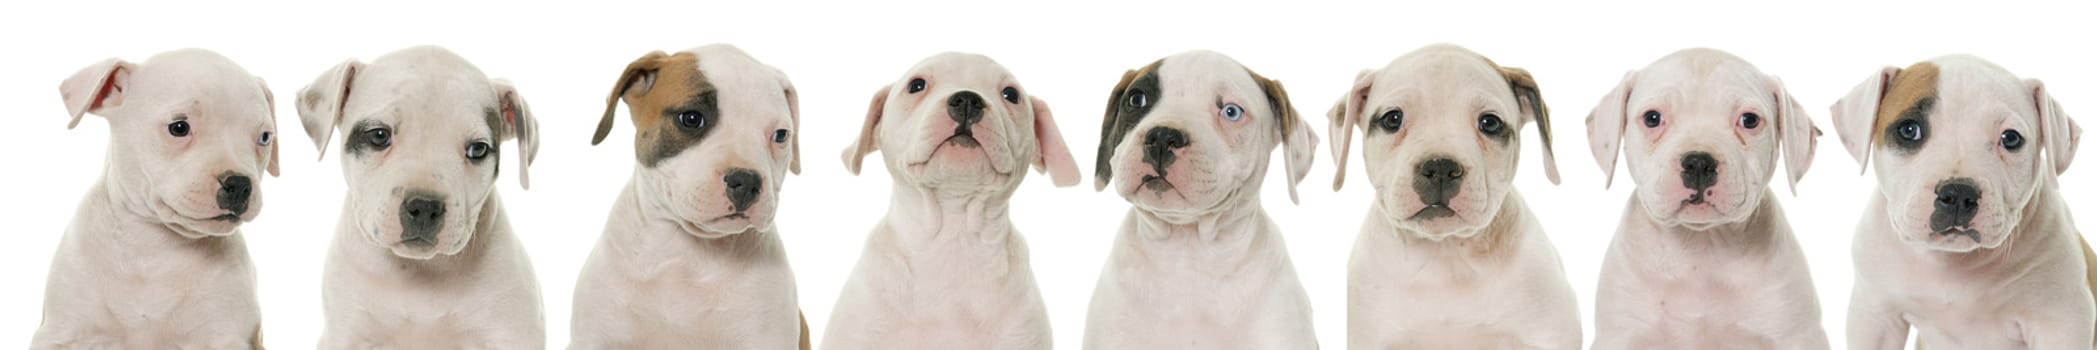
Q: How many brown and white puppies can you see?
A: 2